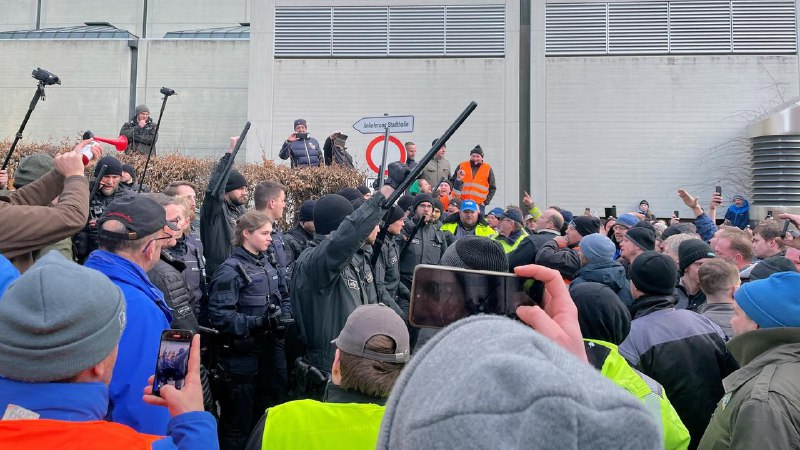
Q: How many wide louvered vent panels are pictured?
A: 2